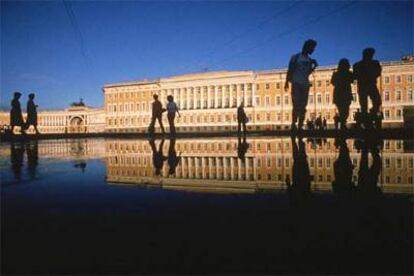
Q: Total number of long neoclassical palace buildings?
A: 1